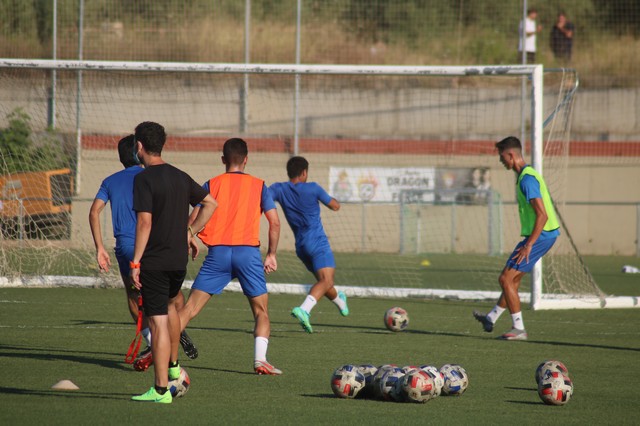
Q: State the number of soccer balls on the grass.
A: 12